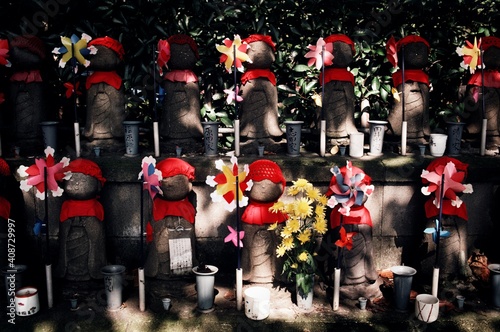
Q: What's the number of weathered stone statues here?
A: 13